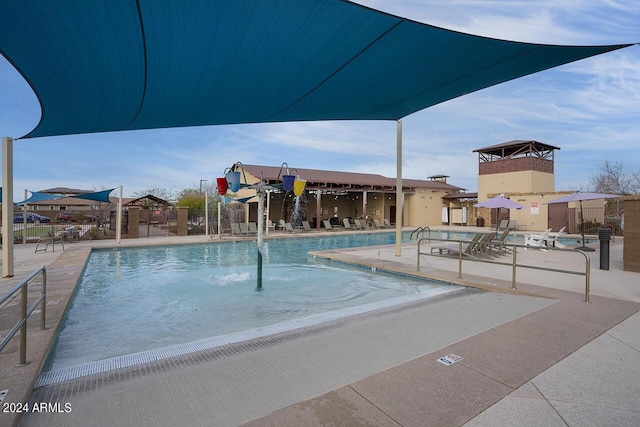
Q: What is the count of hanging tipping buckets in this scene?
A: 4